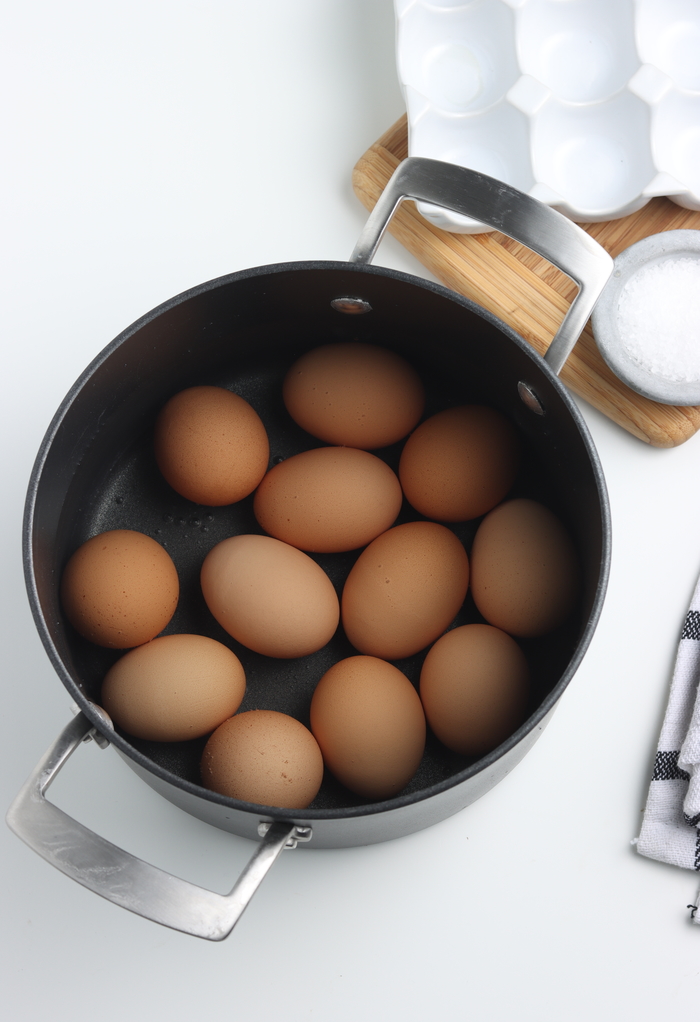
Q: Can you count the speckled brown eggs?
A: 12